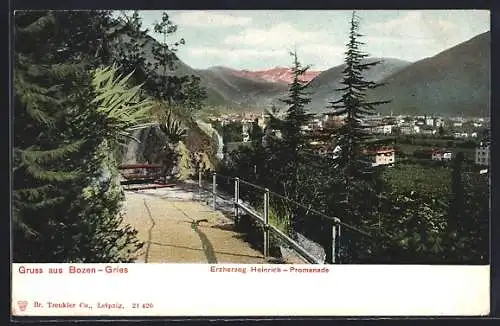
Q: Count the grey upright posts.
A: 5